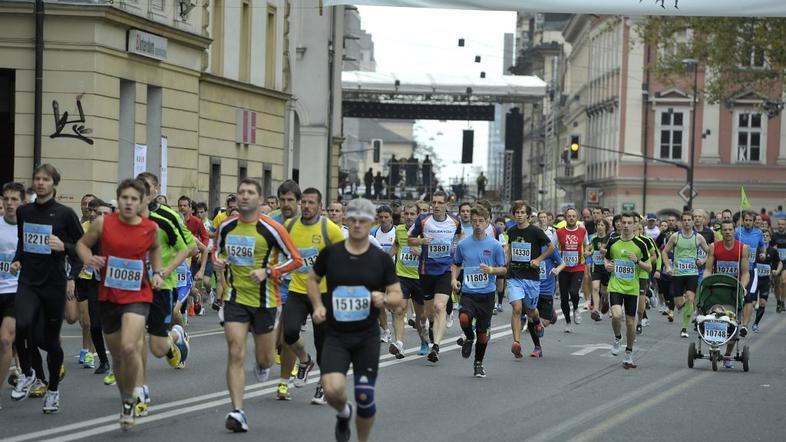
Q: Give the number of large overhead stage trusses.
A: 1